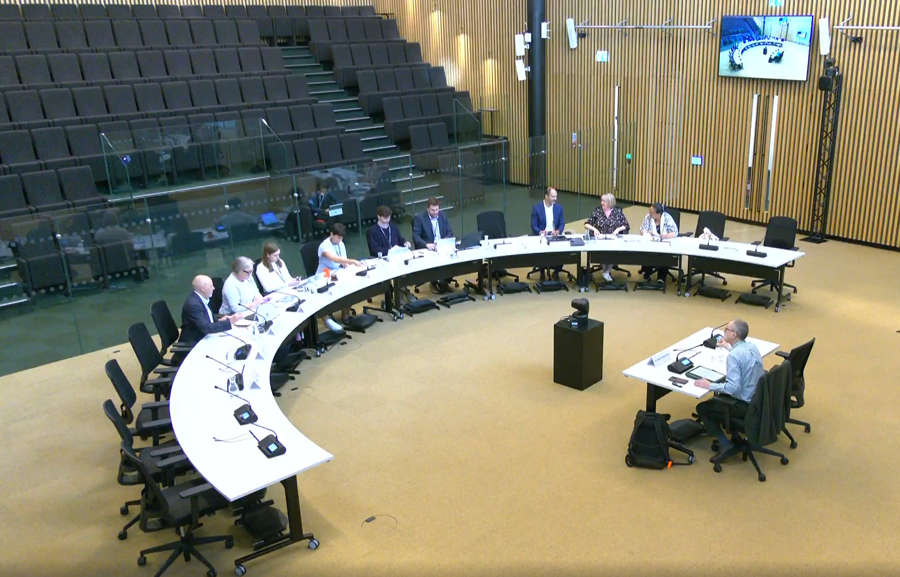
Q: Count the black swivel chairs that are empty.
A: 9